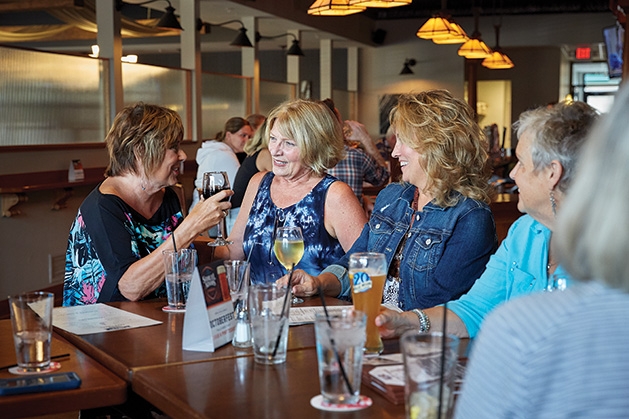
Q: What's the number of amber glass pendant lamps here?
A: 6